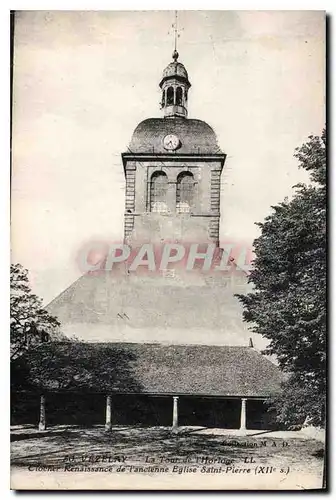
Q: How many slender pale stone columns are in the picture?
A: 4